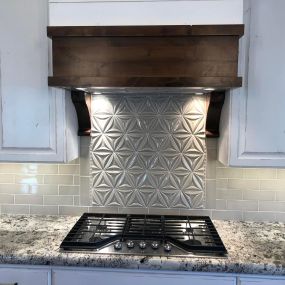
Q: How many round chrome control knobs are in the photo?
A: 5